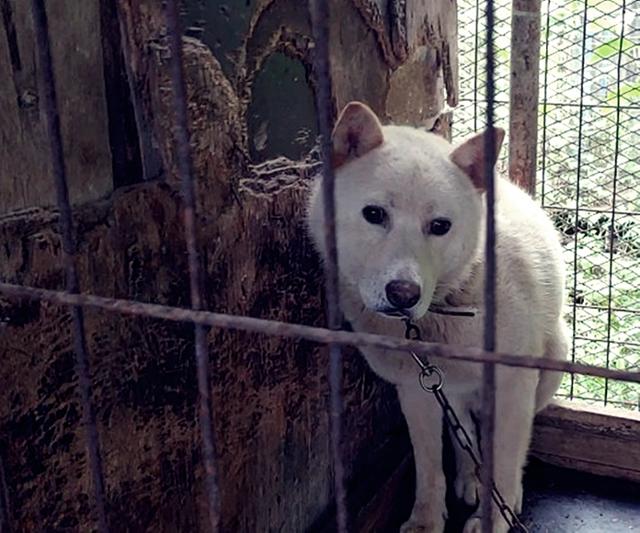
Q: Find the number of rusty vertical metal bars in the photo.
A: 4